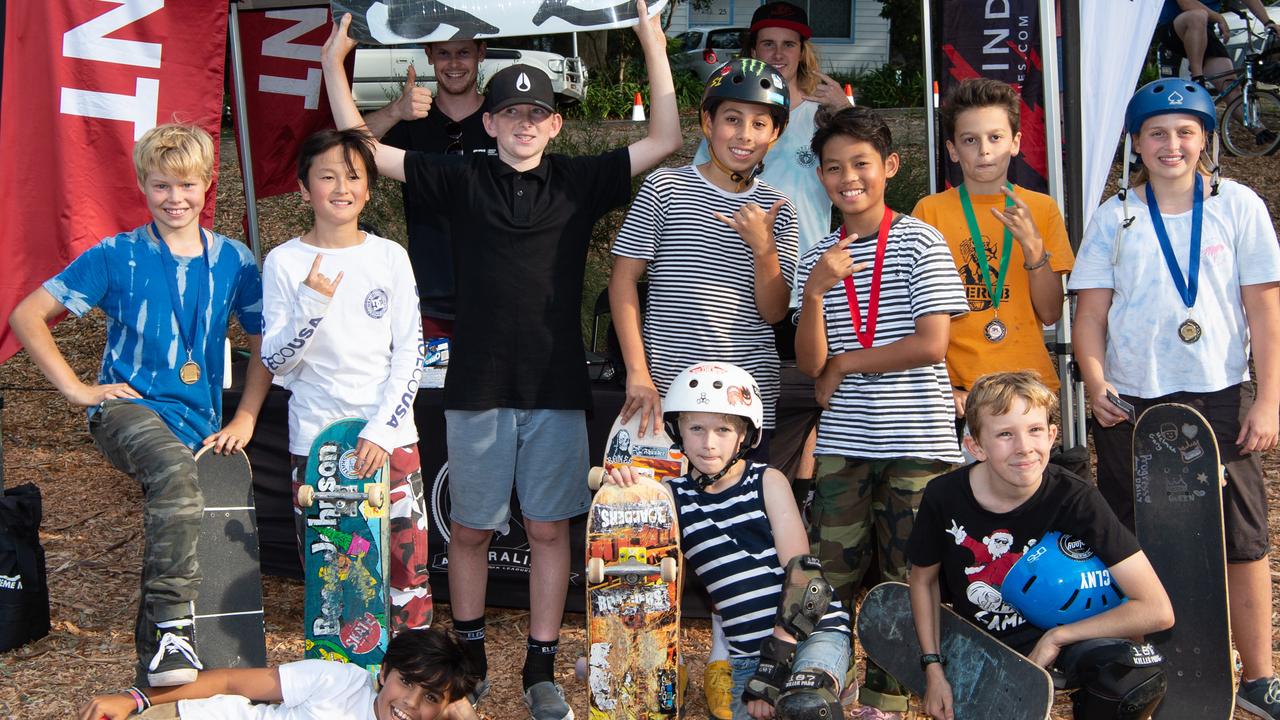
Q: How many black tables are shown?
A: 1